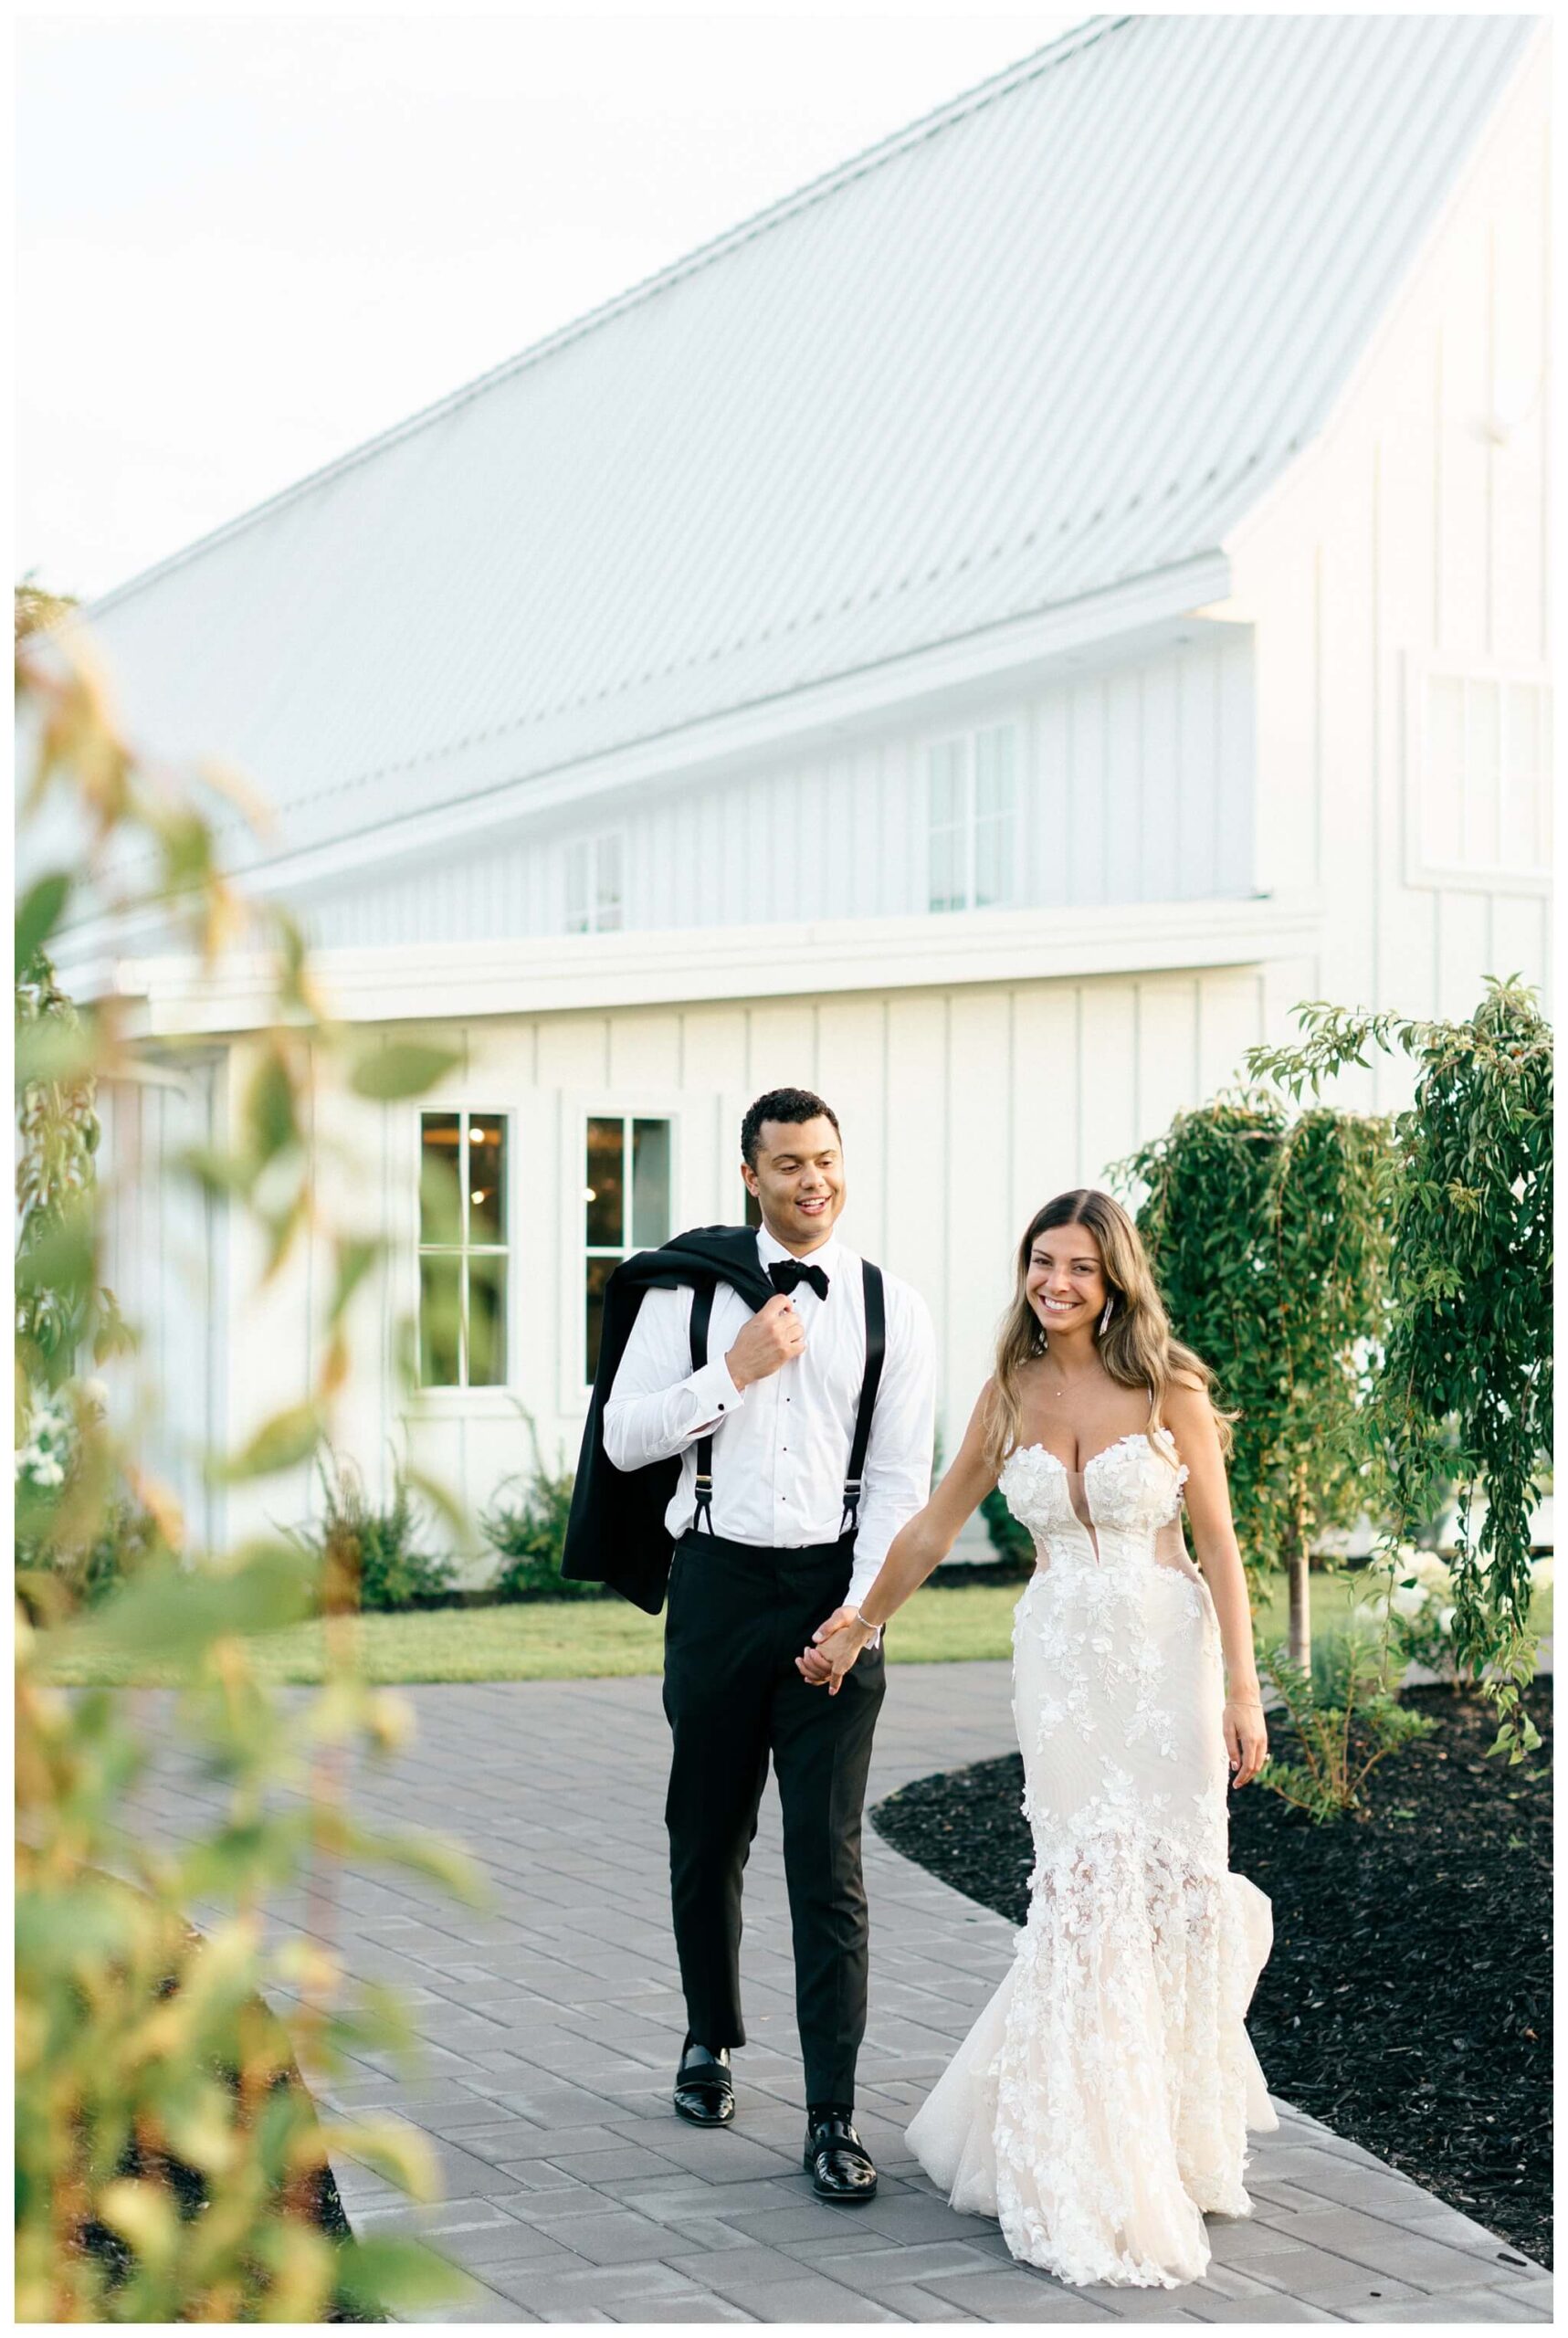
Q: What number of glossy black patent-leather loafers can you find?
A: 2